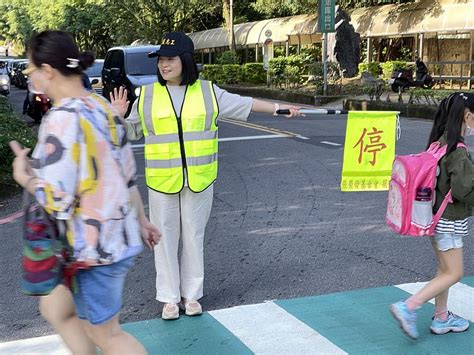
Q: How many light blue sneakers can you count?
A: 2